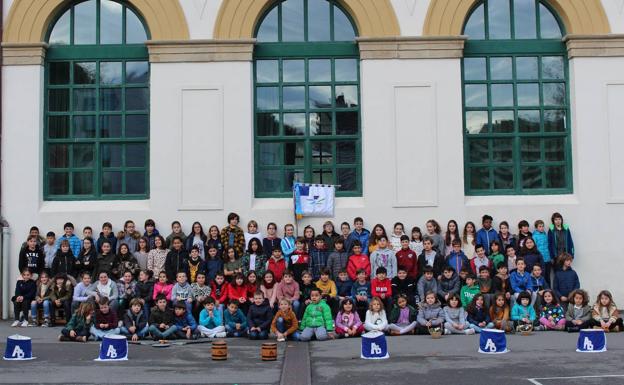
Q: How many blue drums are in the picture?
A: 5